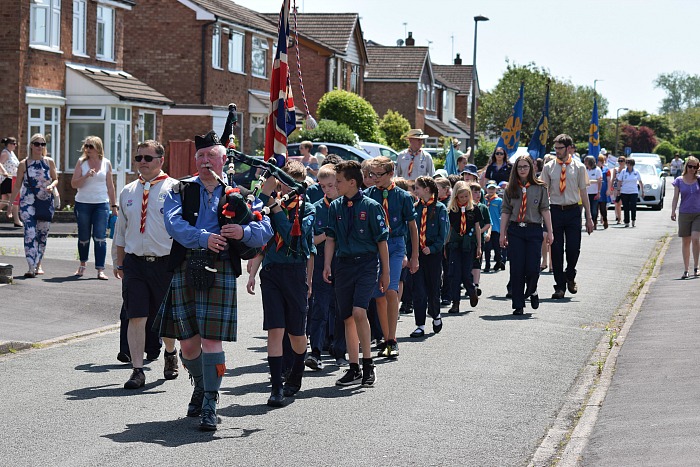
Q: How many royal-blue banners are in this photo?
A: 3